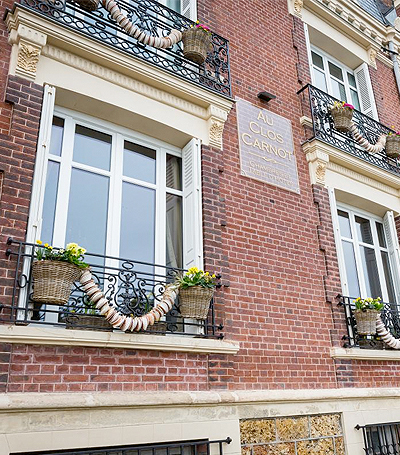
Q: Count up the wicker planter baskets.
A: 7